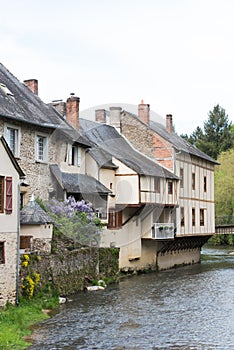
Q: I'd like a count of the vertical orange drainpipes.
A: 0